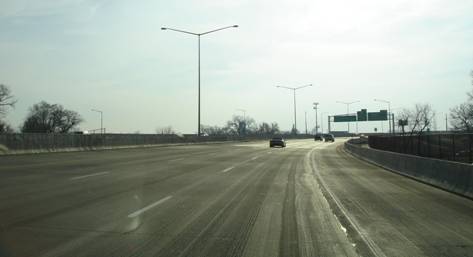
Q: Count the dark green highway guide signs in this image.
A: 3